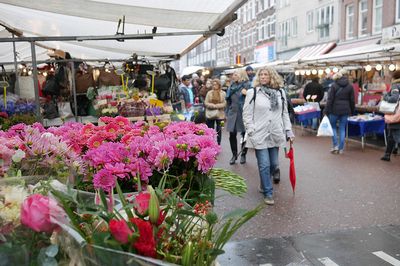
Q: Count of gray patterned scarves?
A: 1